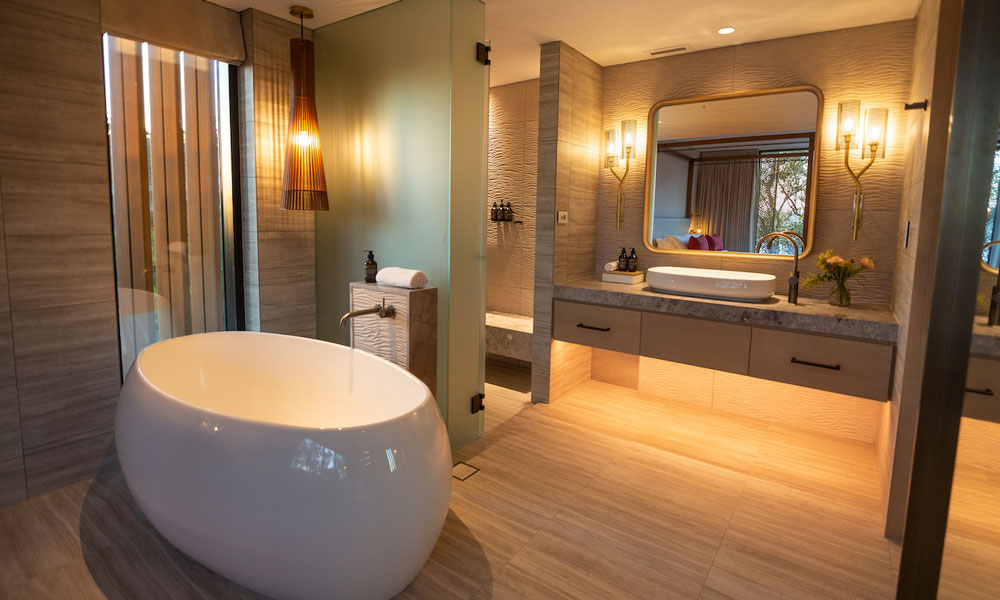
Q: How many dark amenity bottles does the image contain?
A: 6